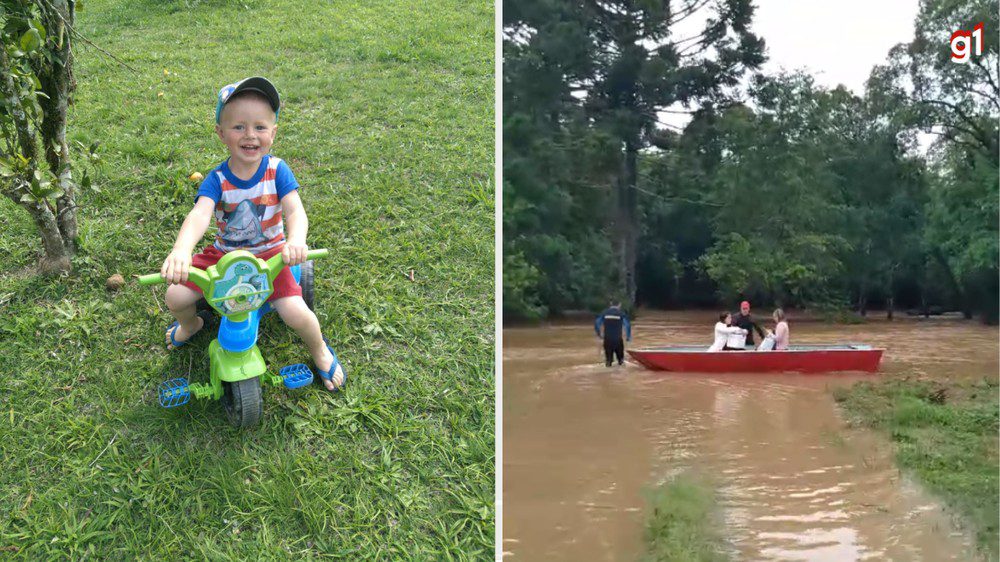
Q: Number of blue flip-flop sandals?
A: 2